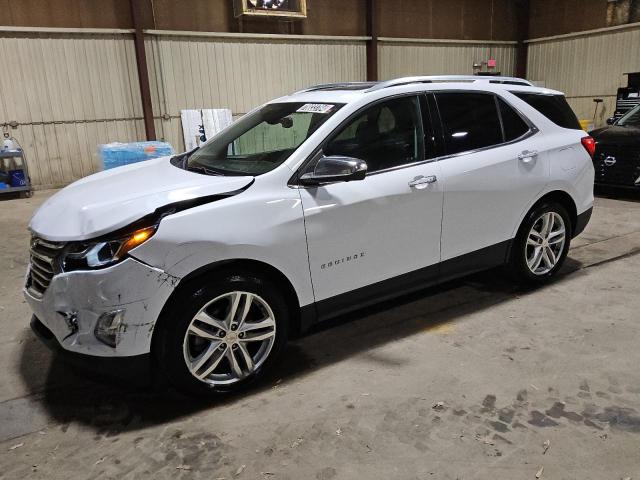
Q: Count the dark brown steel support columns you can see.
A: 3